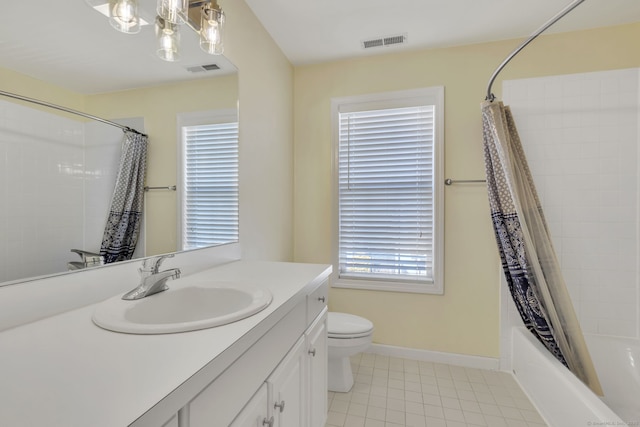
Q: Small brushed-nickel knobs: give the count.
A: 4